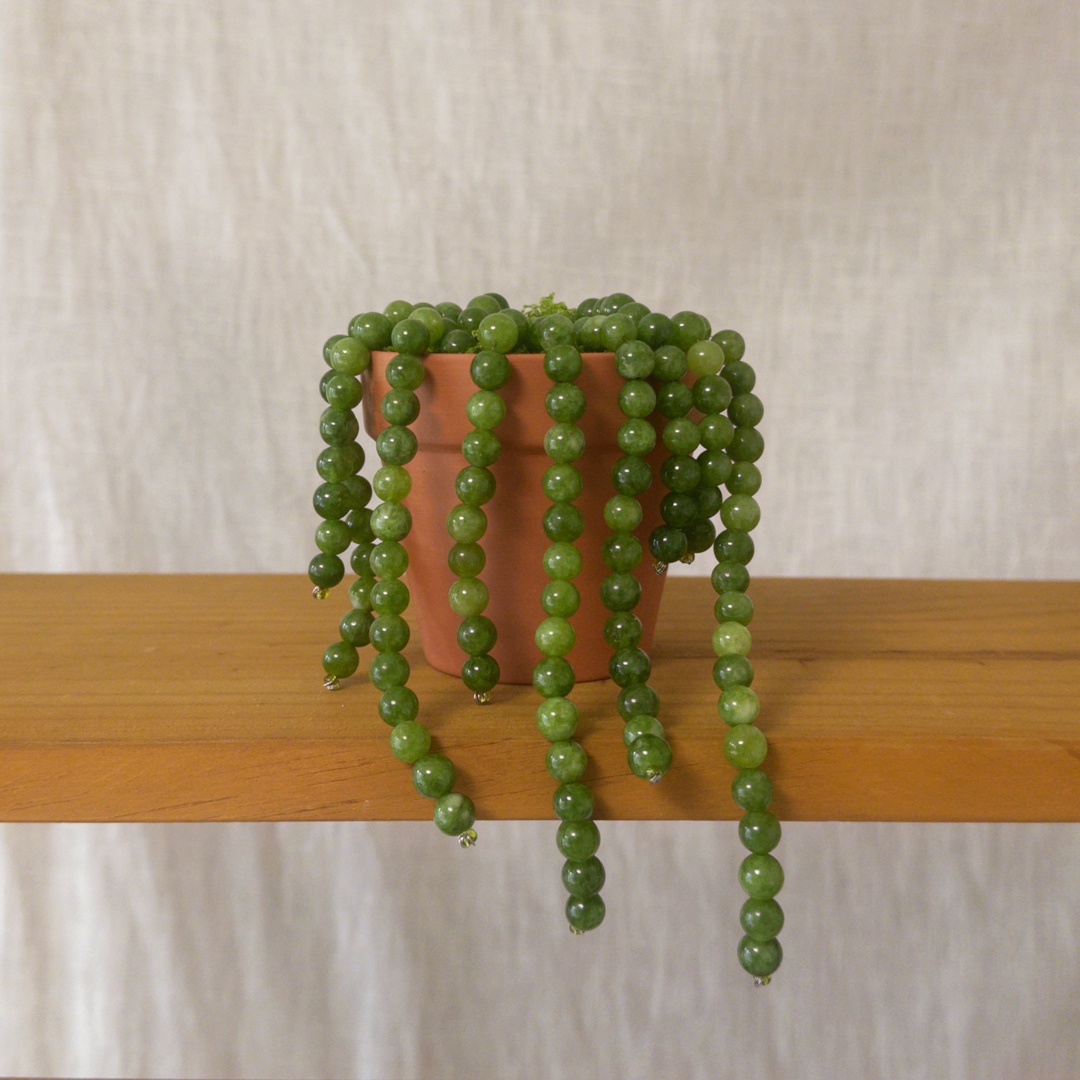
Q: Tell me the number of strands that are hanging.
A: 9